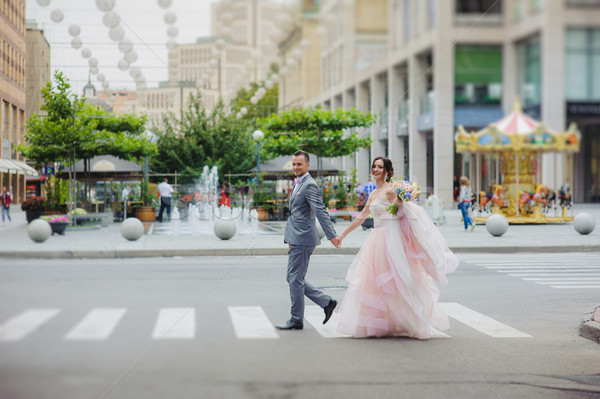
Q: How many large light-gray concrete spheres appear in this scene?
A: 5